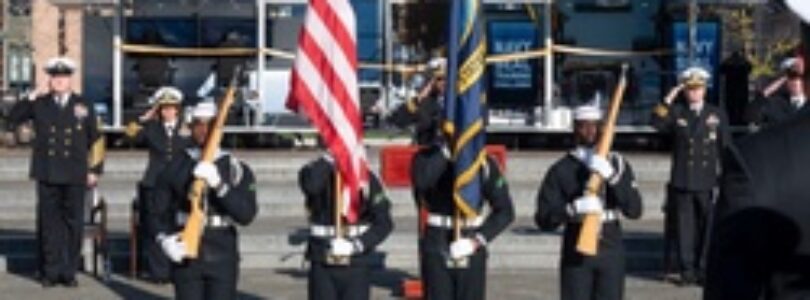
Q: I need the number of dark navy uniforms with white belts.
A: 4